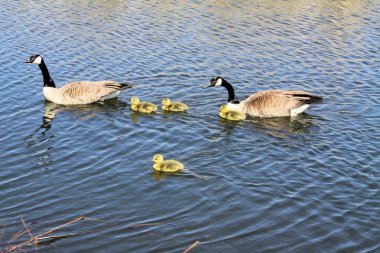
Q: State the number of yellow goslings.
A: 4